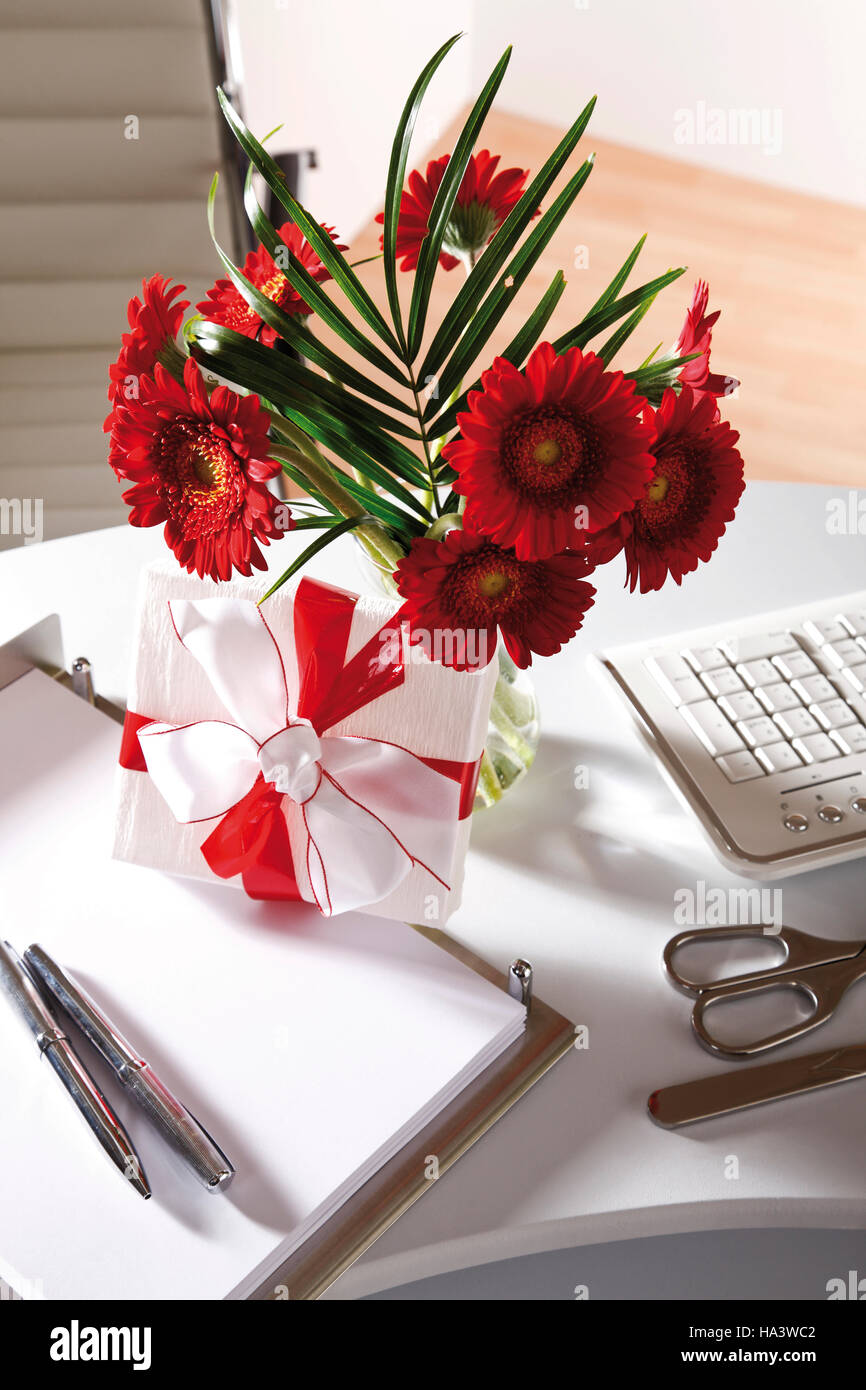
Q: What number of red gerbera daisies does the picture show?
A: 8